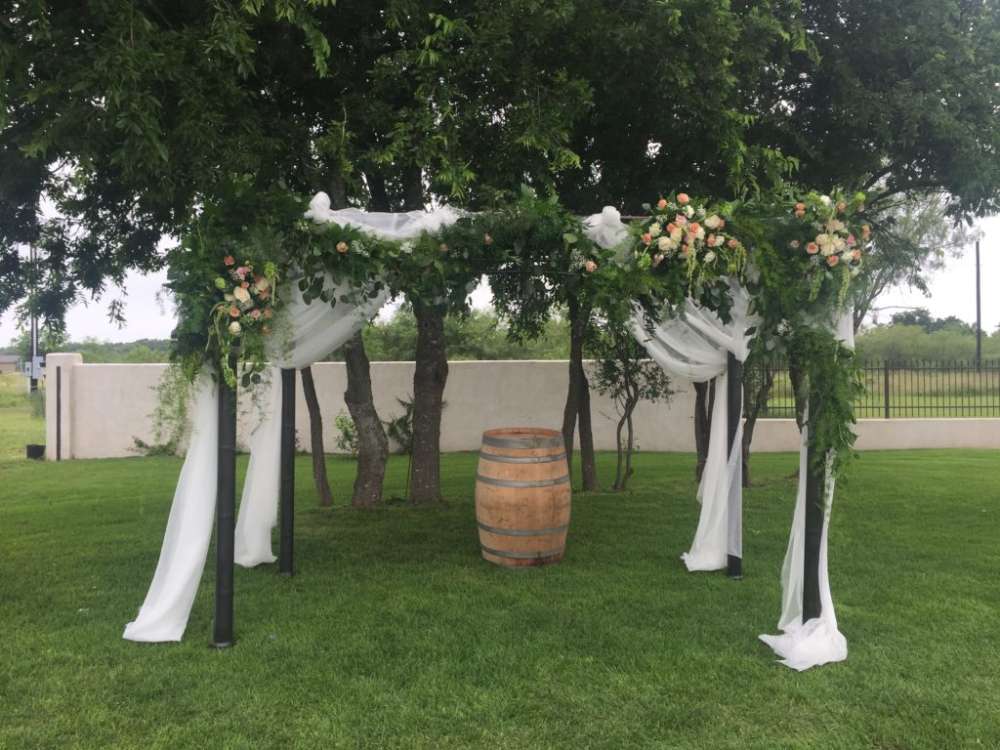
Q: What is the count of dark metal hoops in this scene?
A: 5